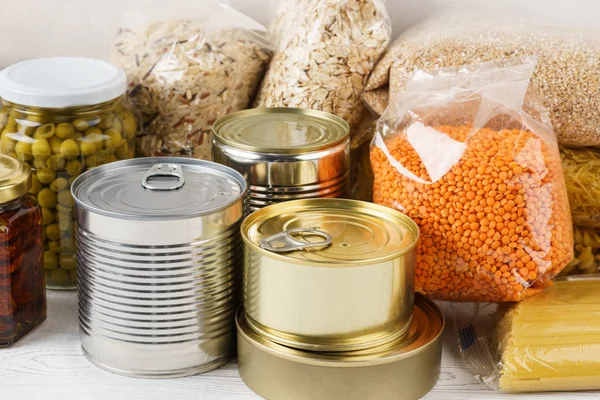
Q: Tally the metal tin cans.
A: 4